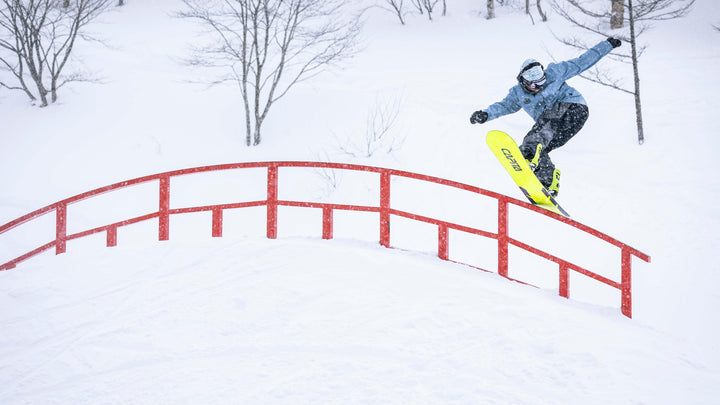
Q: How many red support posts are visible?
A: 11